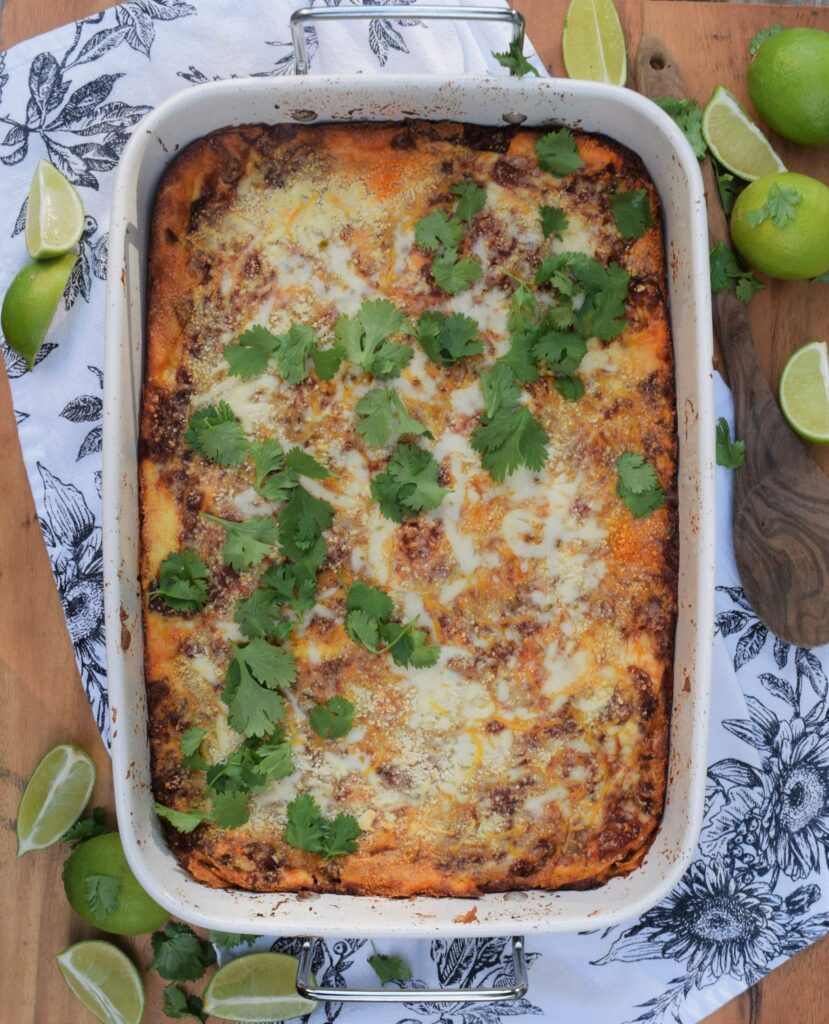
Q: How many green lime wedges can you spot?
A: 8